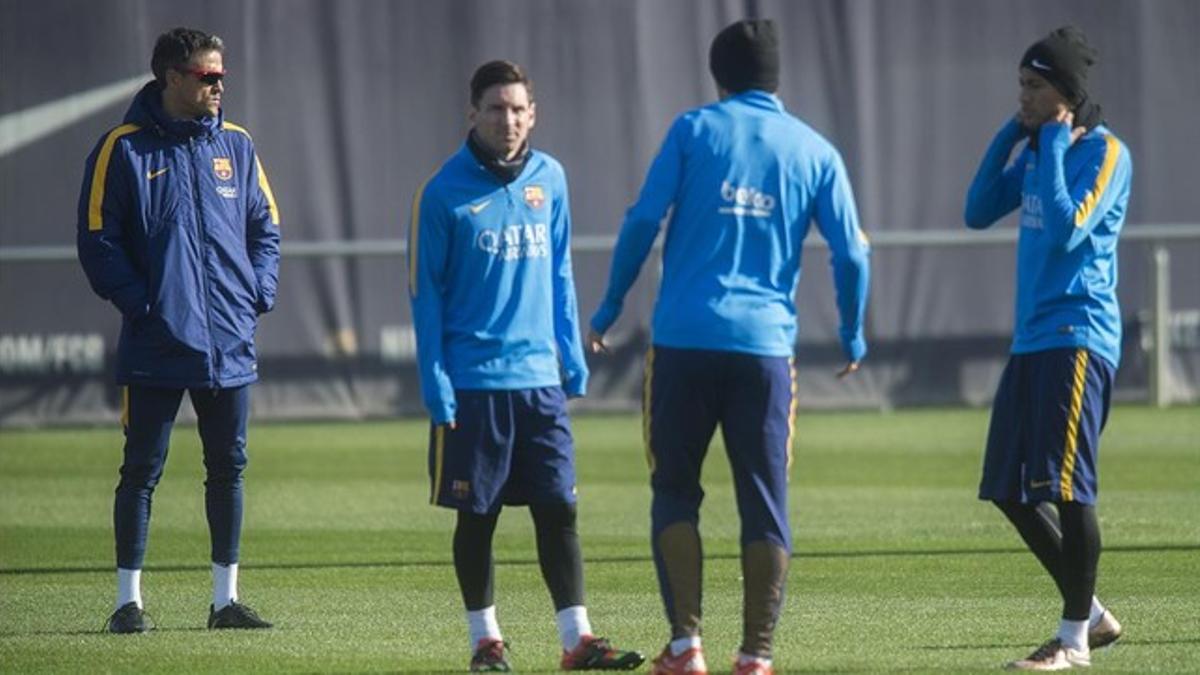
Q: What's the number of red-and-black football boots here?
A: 2